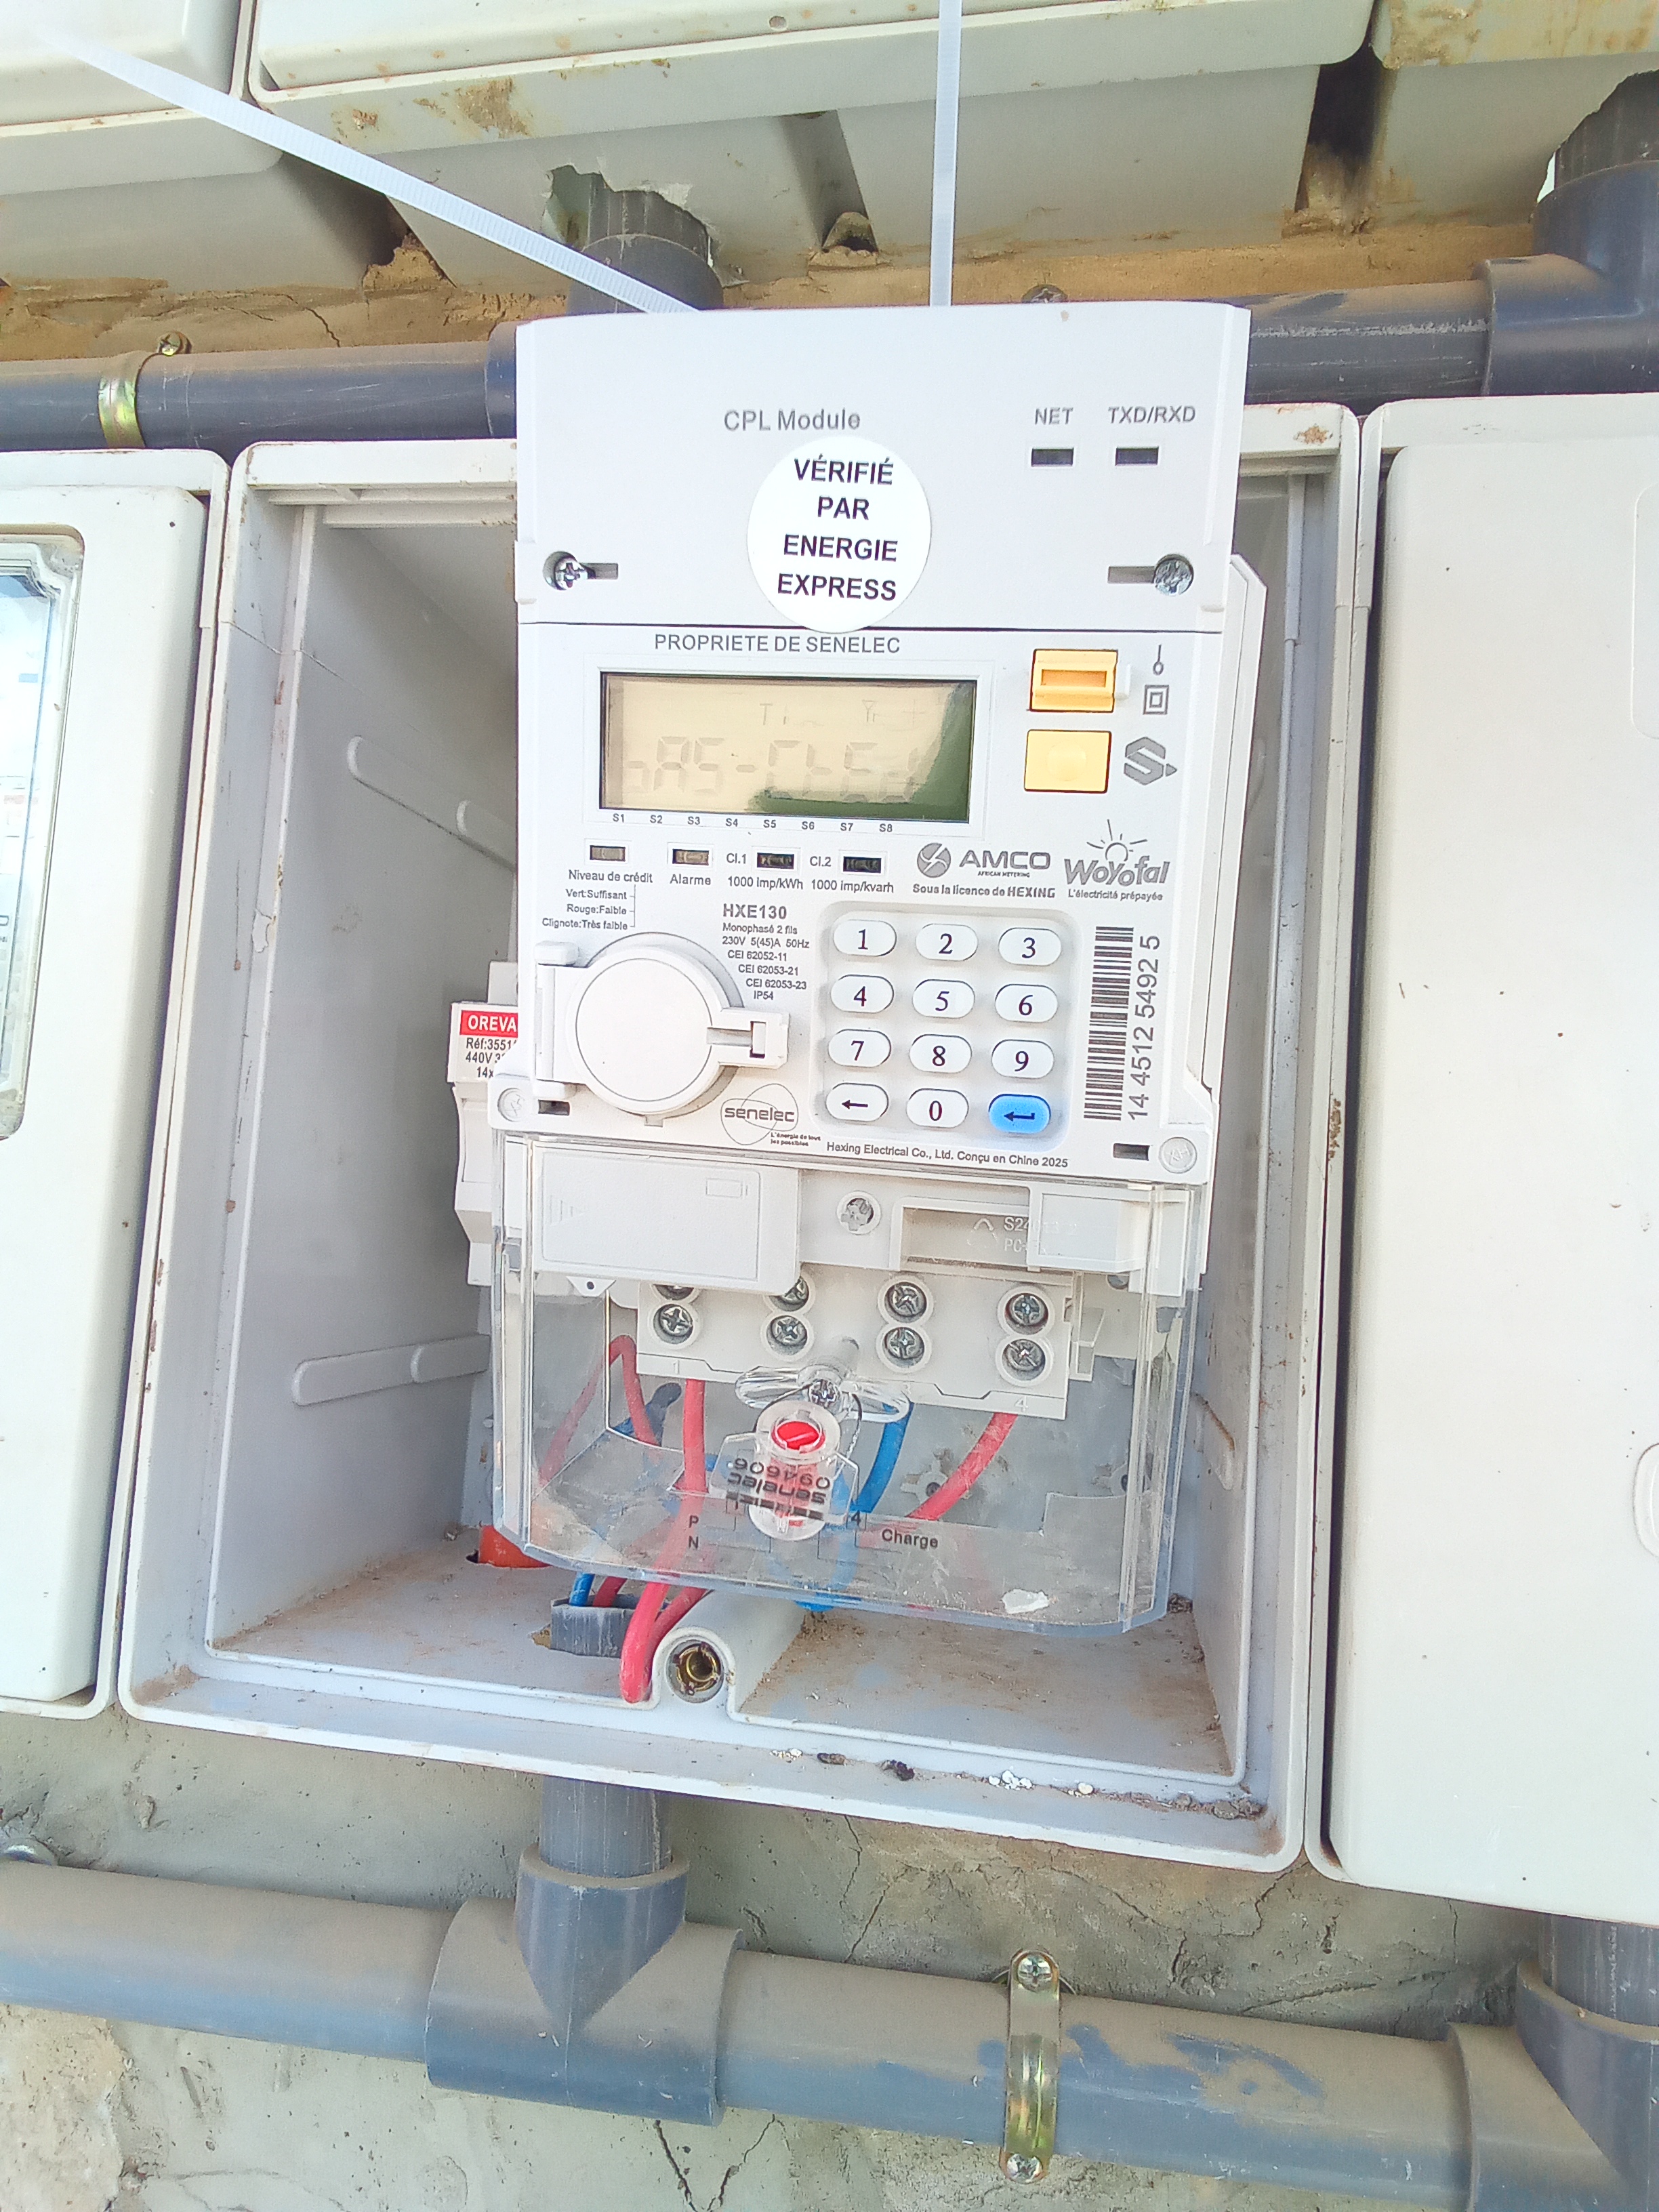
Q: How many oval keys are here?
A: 12